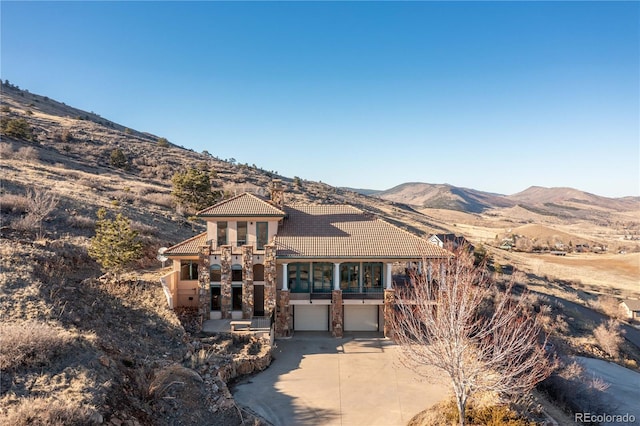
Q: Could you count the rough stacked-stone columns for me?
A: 7